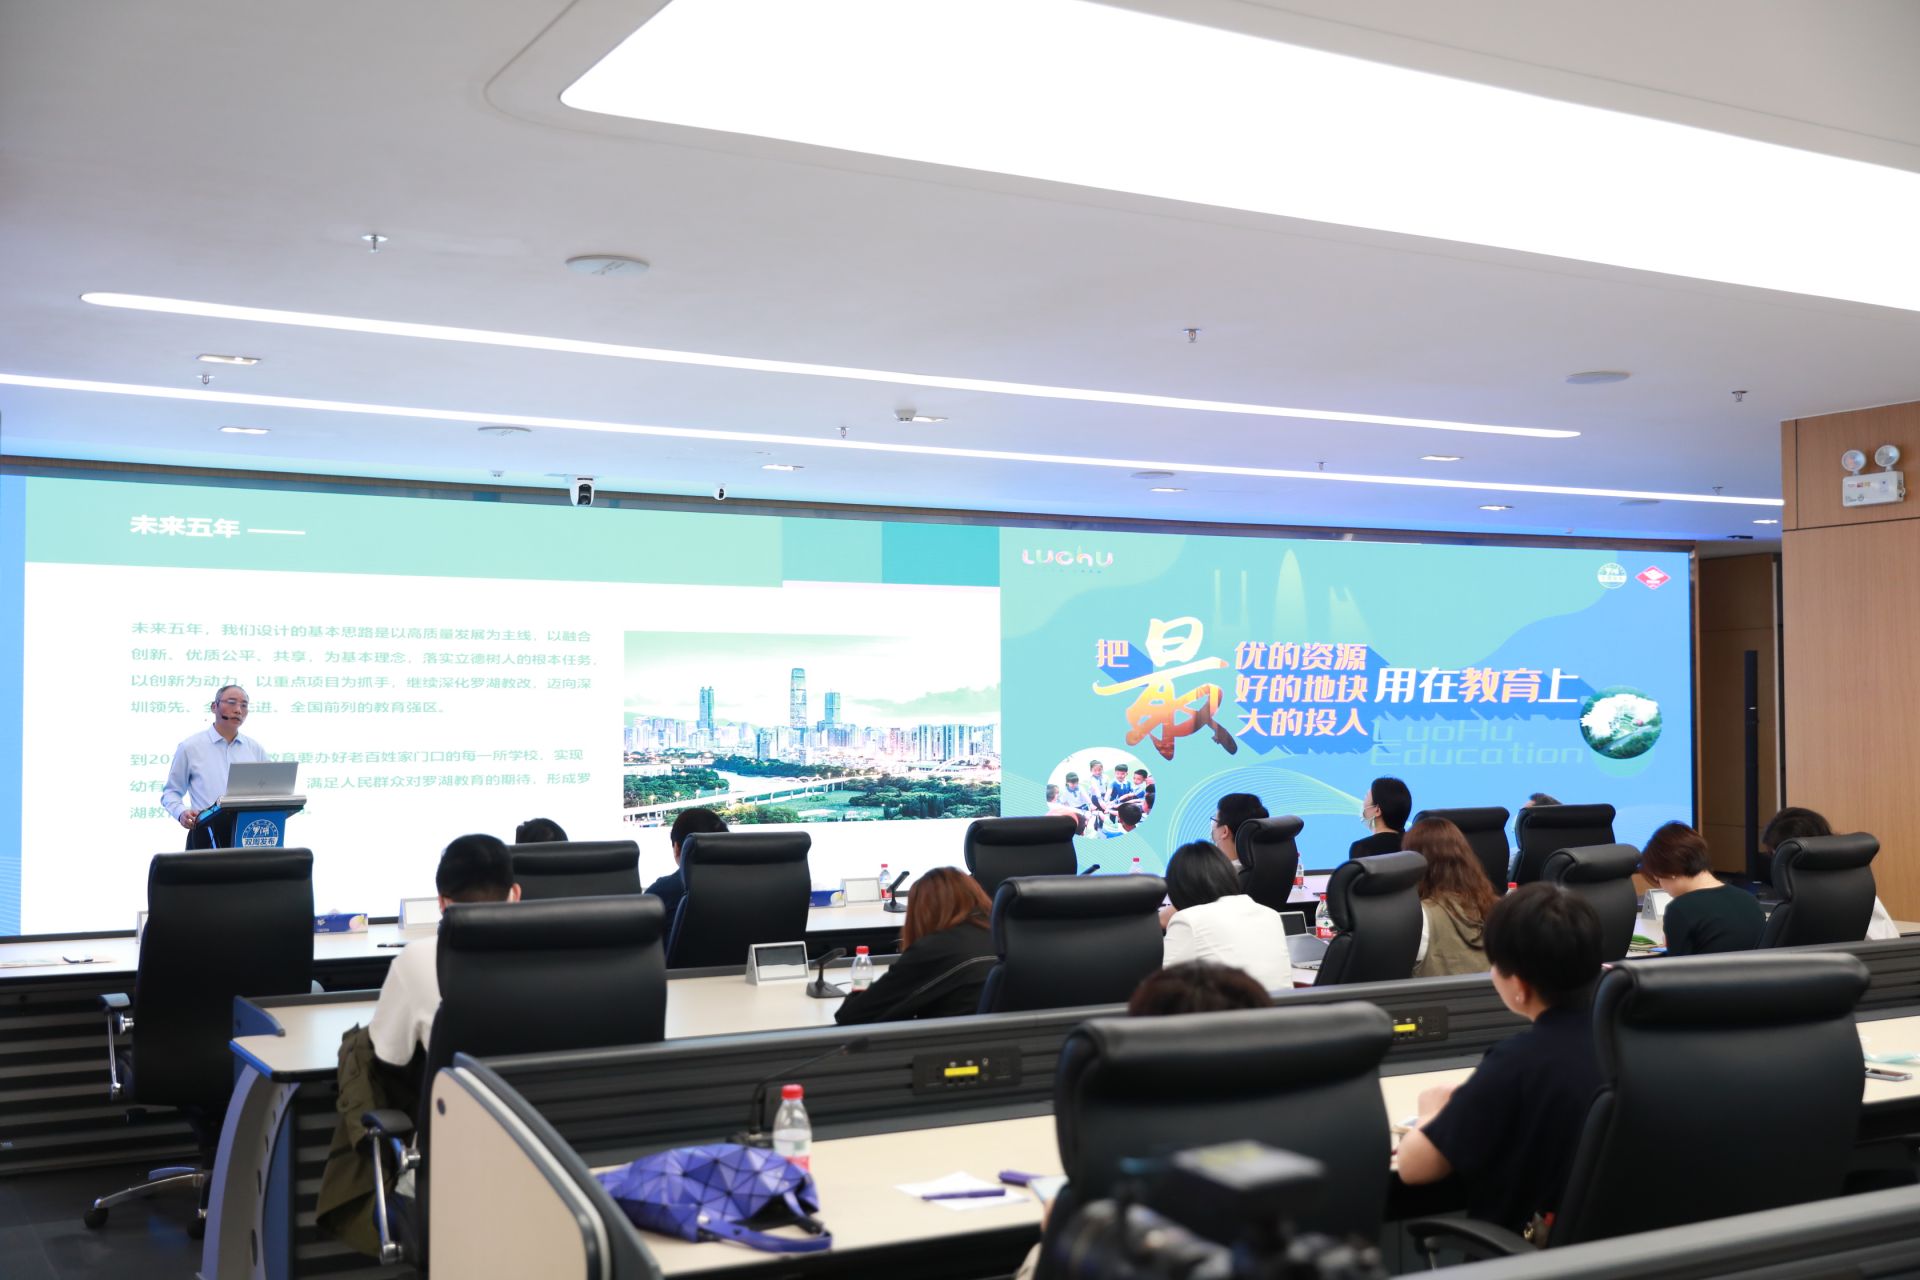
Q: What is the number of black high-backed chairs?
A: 14